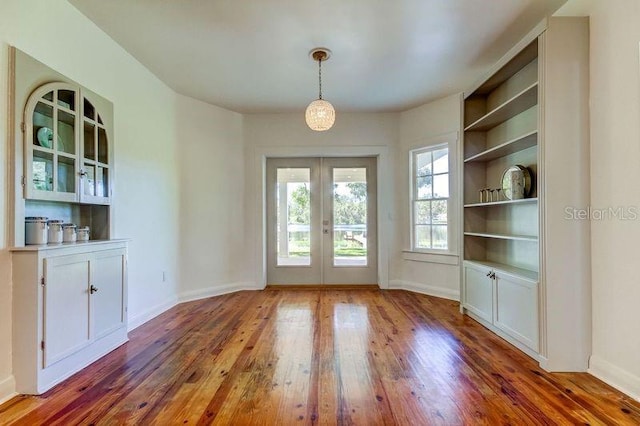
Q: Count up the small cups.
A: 4